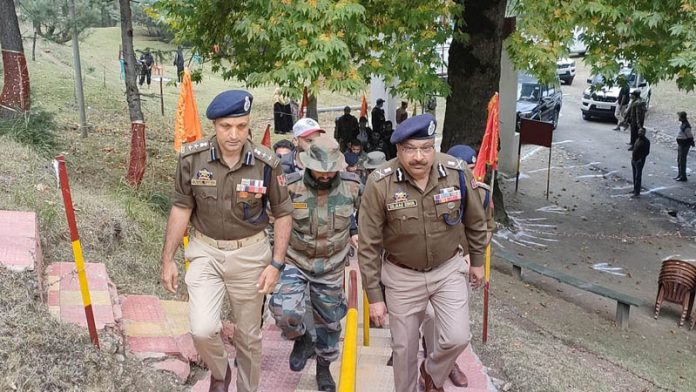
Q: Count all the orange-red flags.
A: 5